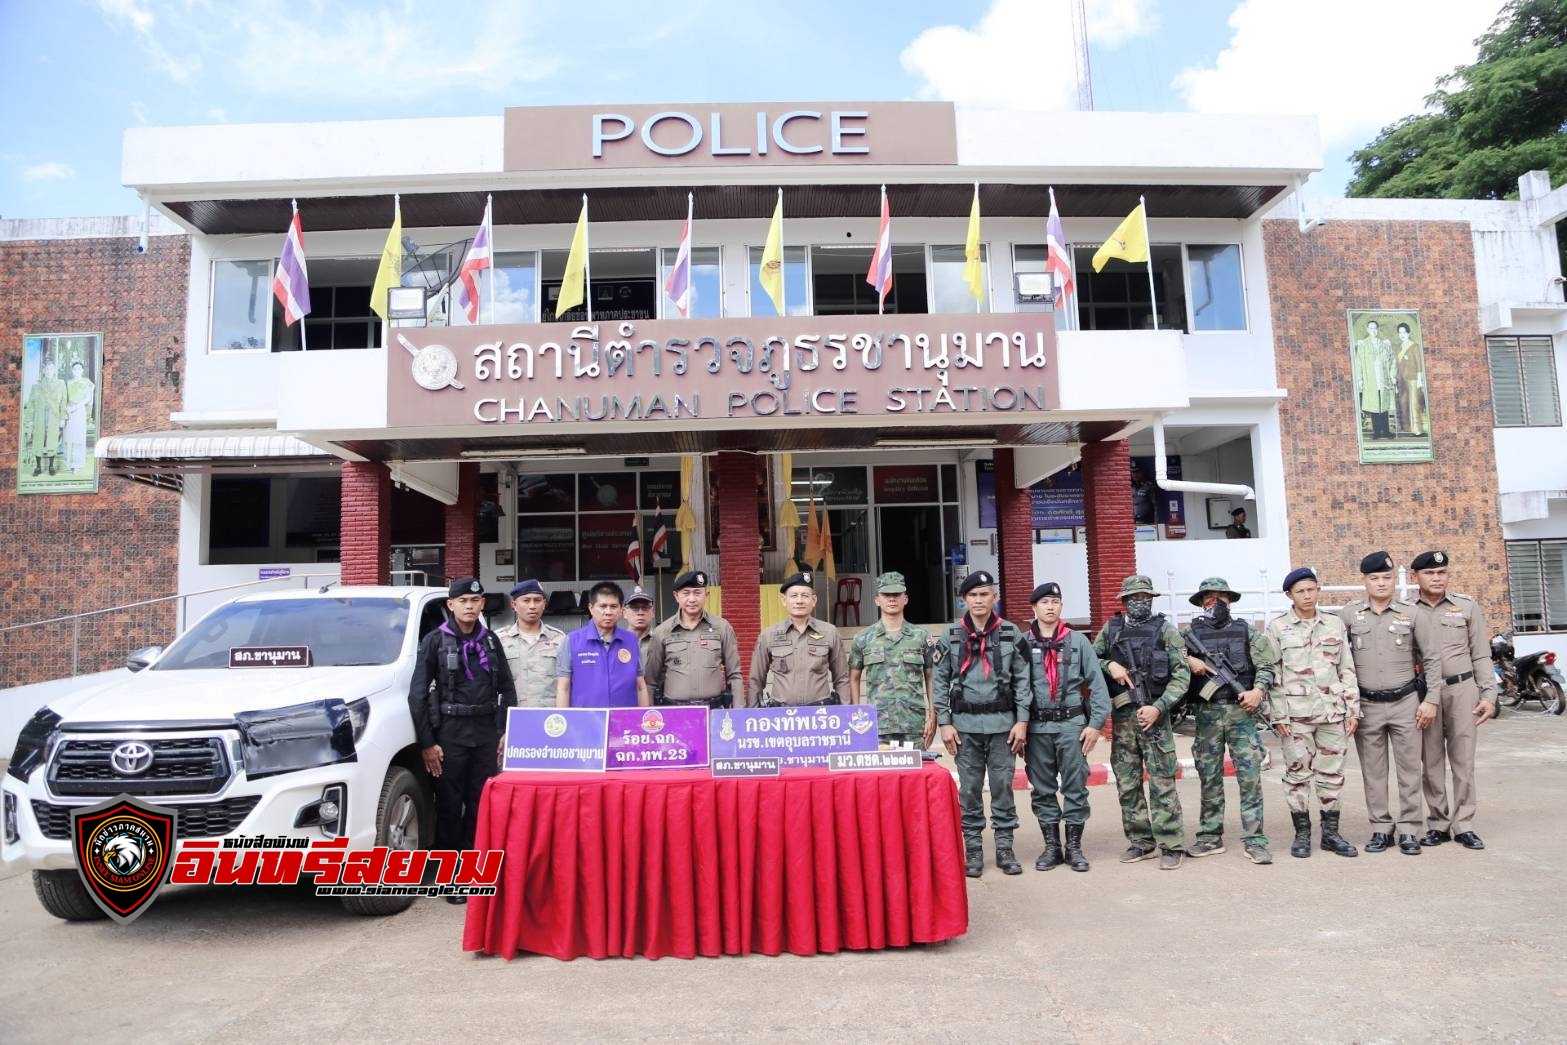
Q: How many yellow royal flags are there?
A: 5